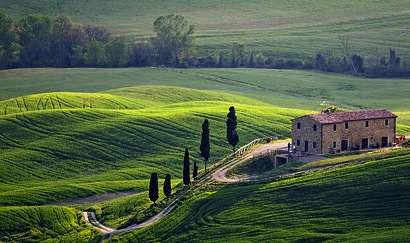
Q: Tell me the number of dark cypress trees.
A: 6